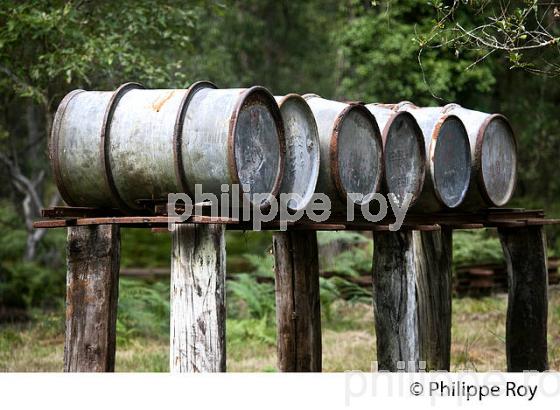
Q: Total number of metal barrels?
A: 6